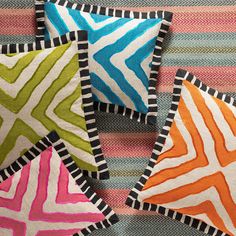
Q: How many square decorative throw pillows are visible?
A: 4